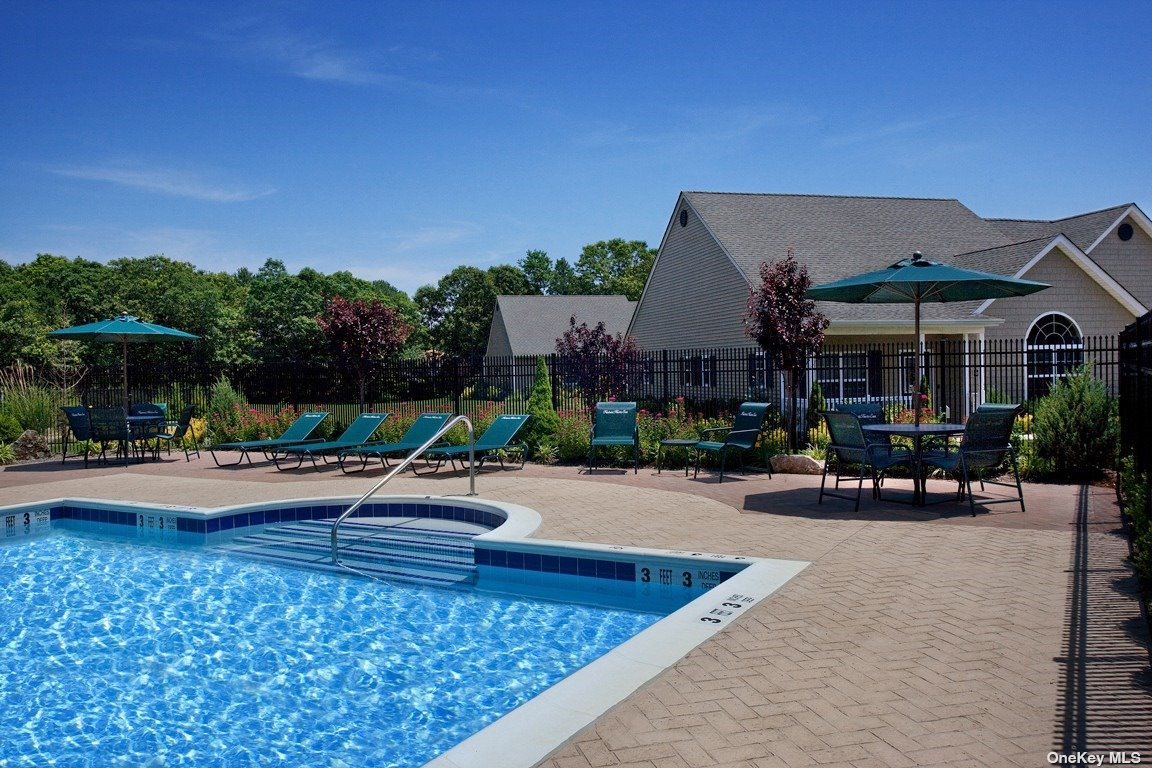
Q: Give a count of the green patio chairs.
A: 13